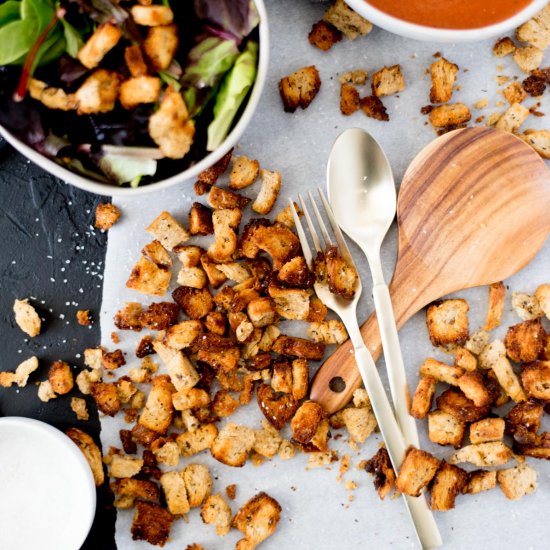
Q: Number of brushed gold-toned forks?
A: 1